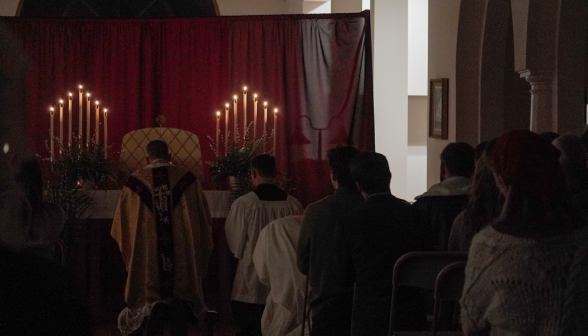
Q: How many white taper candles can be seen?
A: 14